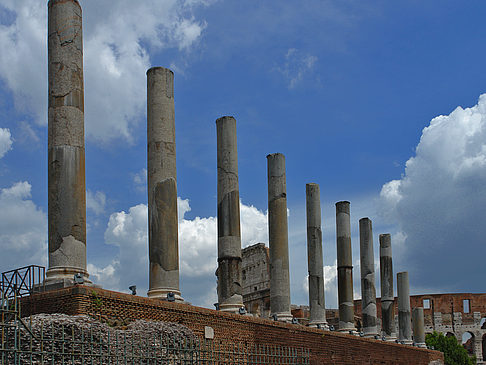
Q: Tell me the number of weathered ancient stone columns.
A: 10